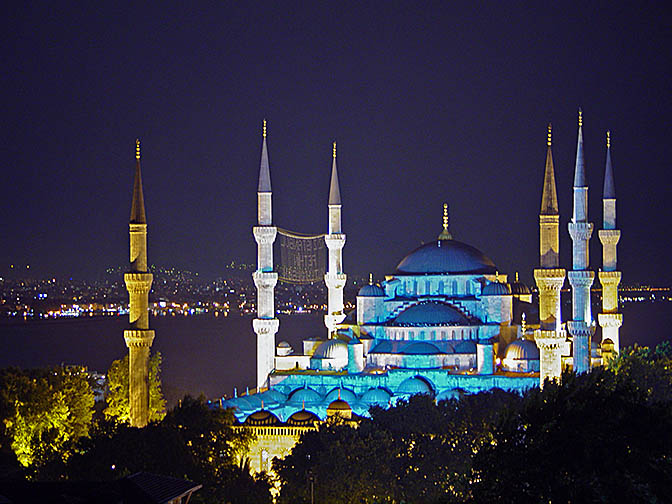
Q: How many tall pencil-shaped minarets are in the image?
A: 6